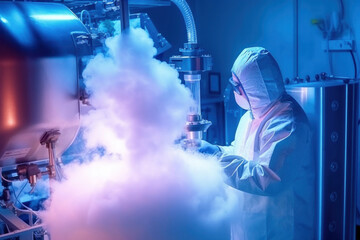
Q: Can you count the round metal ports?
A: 5